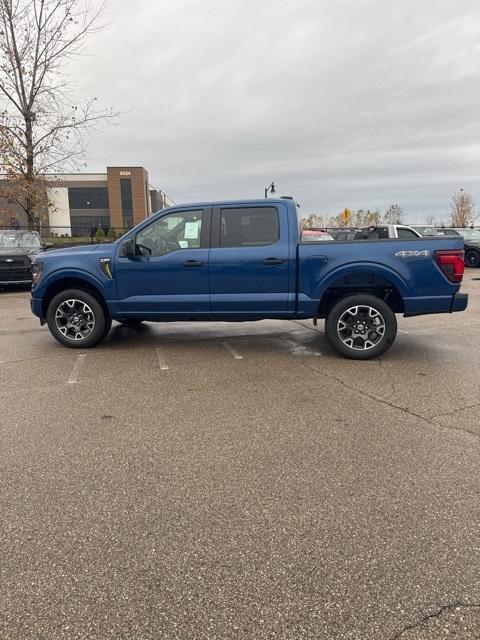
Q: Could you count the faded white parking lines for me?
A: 3